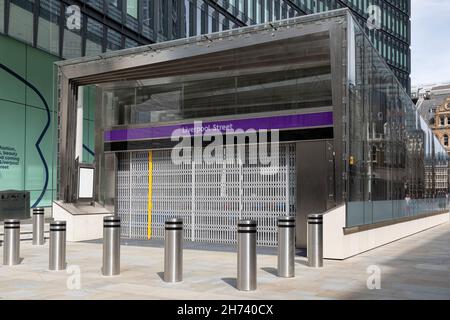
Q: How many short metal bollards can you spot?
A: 8